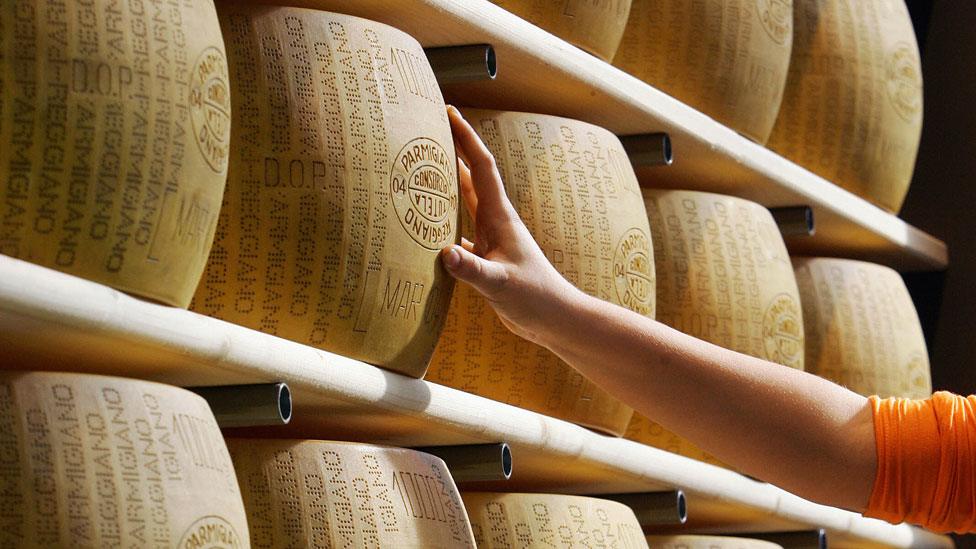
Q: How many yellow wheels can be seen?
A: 12